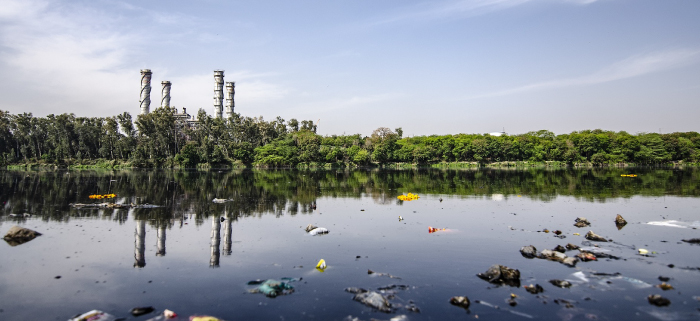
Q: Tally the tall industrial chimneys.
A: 4